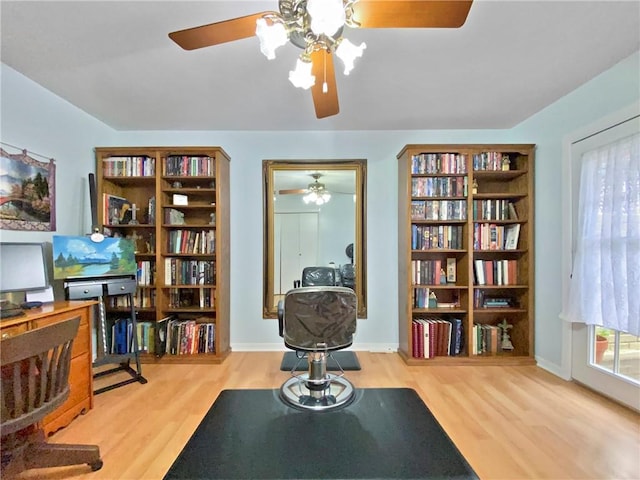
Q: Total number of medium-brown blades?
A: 3